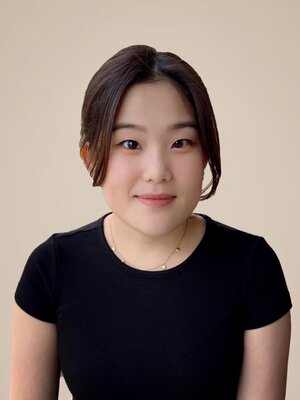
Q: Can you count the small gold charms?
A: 4